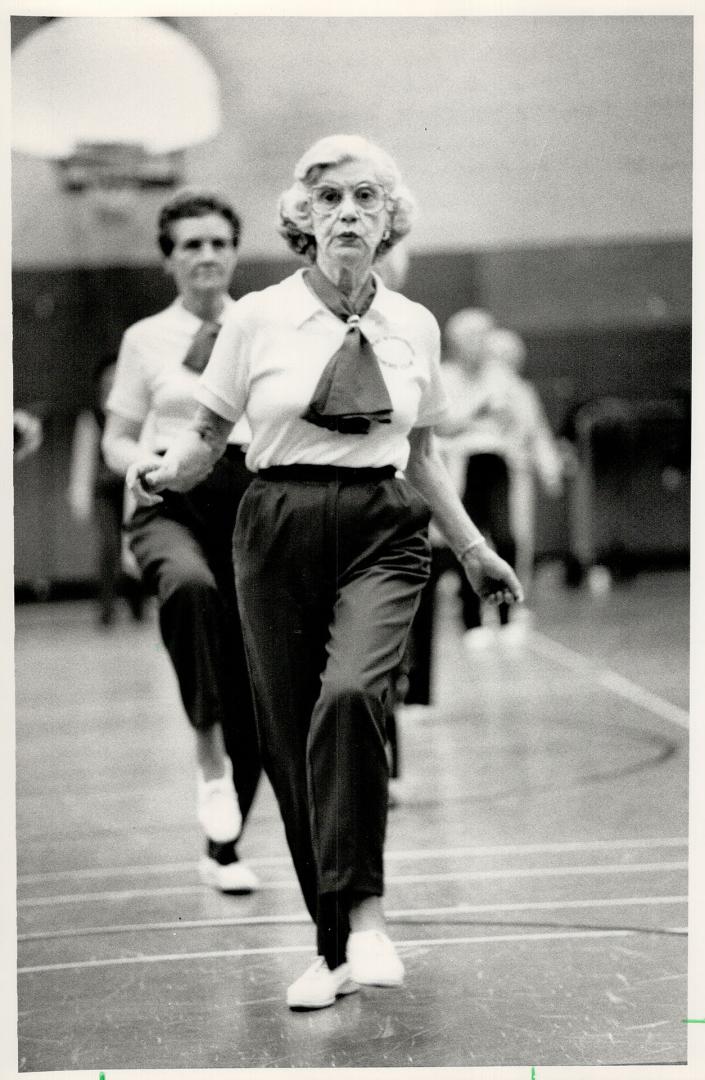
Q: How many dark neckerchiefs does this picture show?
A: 2